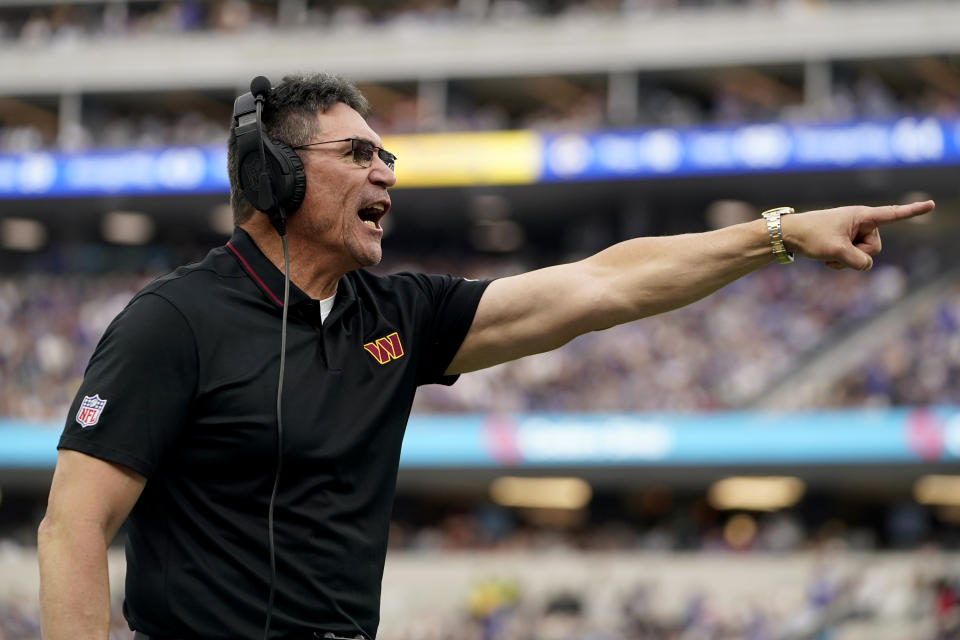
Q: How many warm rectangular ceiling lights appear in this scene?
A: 3